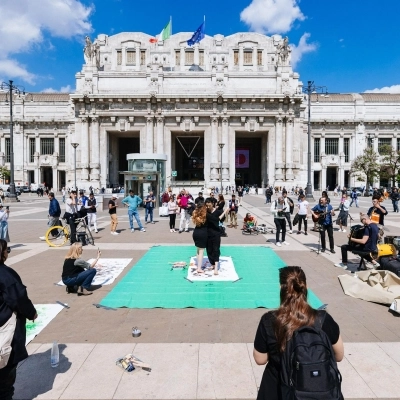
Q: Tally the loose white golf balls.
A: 0